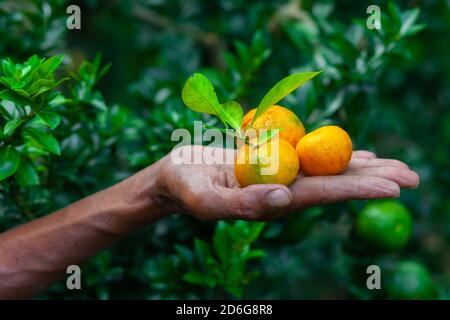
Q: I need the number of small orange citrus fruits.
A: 3